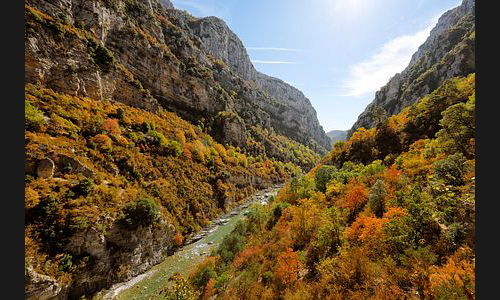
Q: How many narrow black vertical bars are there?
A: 2